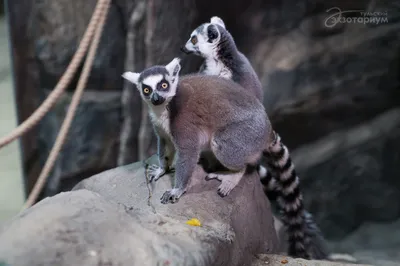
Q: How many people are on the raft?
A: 0